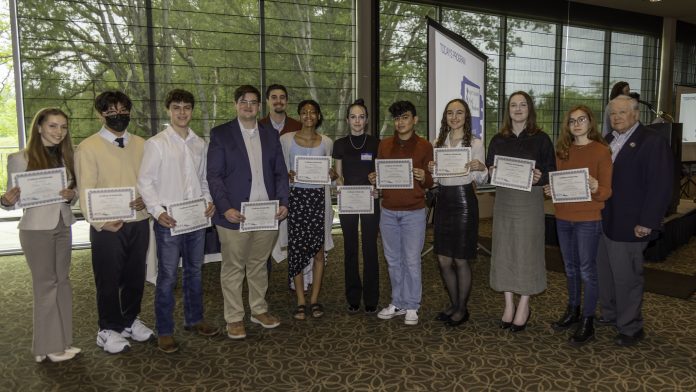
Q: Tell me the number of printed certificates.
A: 10